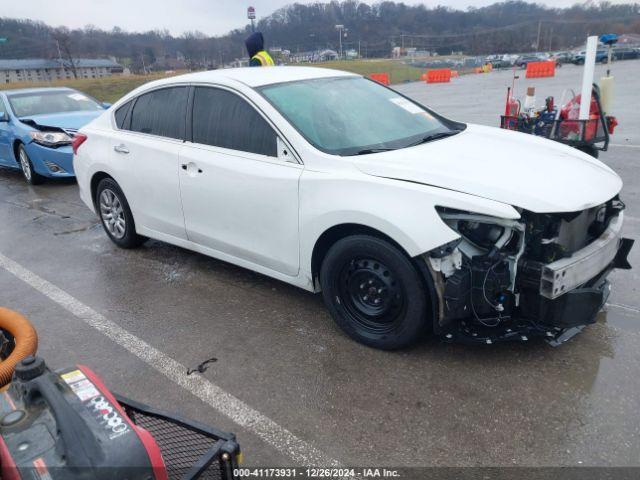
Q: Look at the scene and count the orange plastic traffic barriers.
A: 3